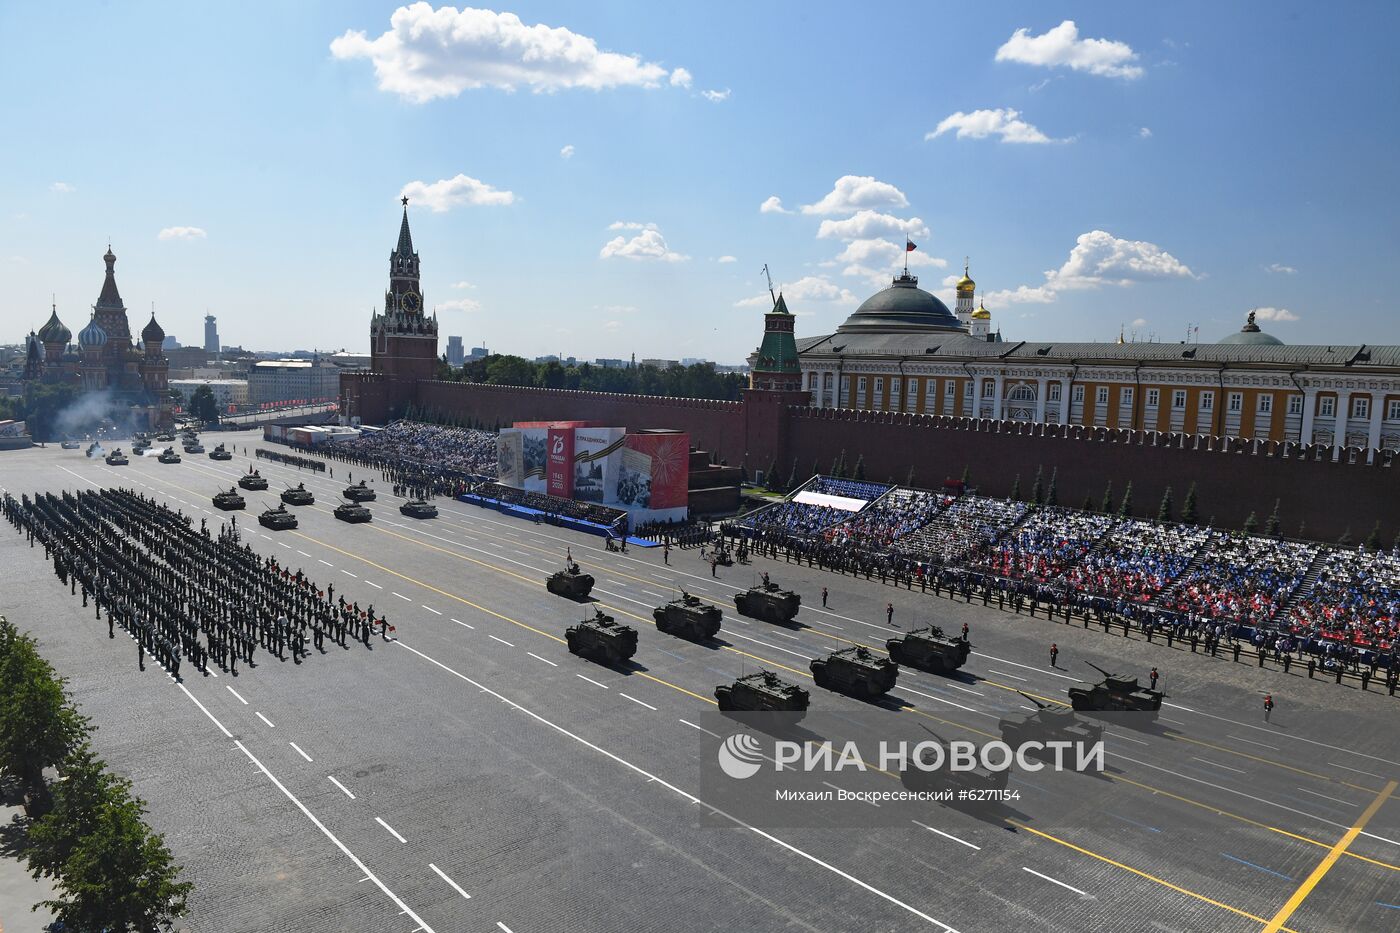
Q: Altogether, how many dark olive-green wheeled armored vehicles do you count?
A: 10